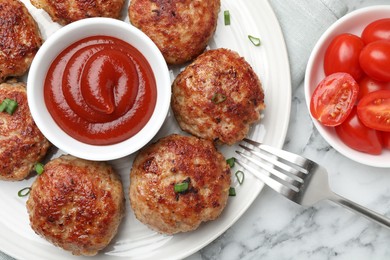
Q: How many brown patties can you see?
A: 7